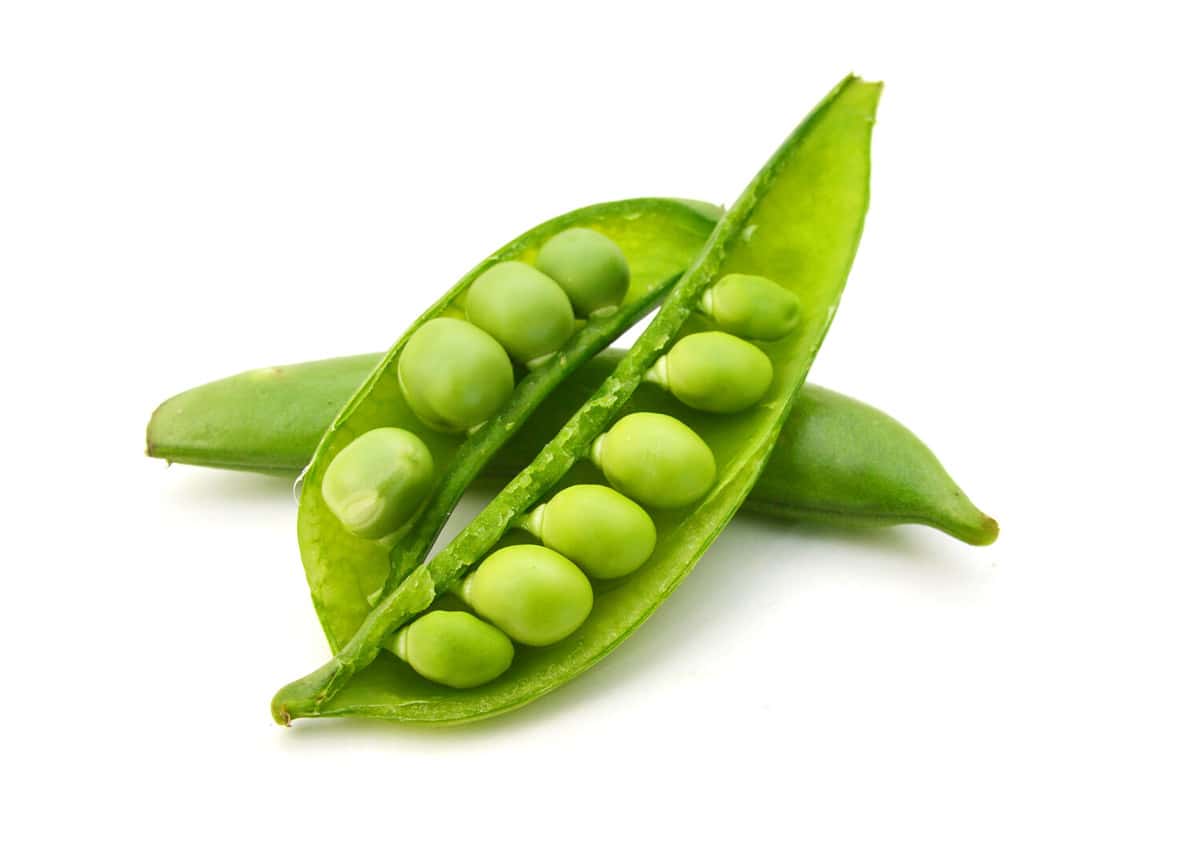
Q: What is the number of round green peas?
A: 10